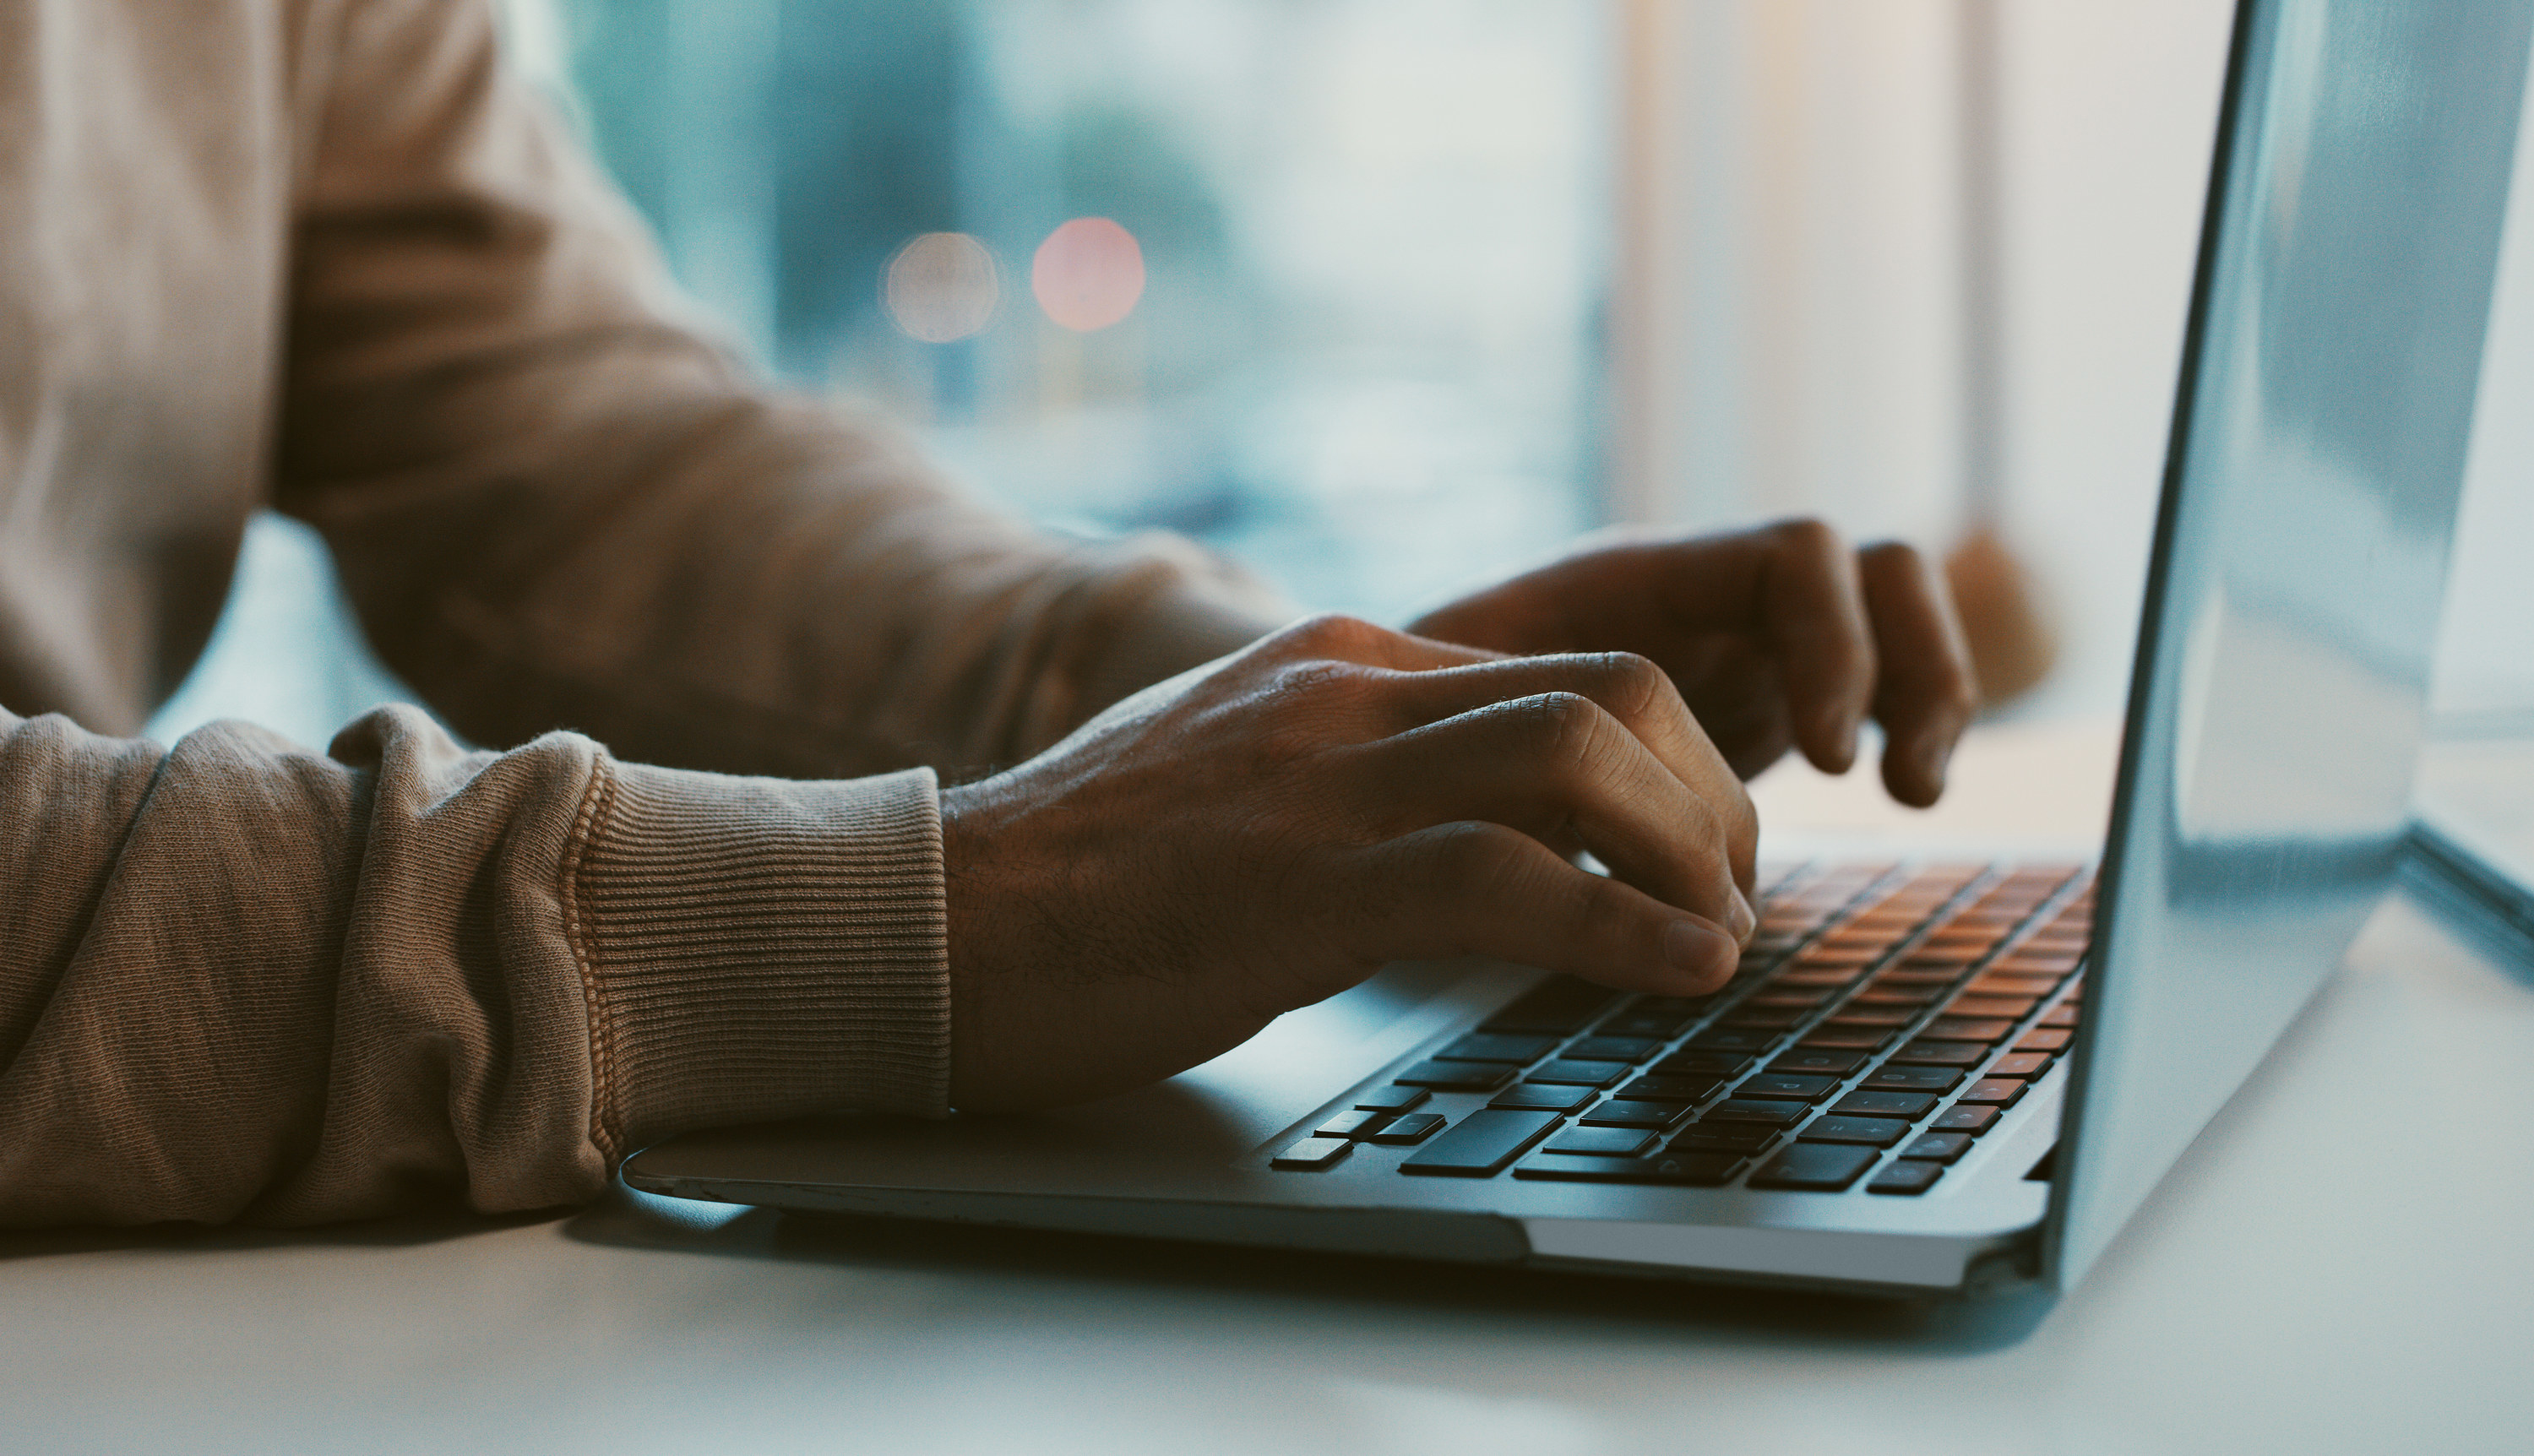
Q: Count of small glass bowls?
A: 0